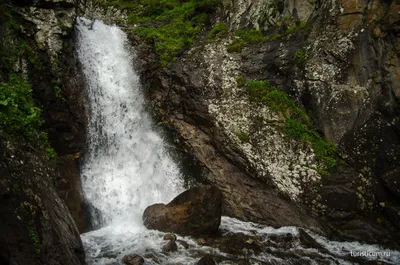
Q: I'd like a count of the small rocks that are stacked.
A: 2